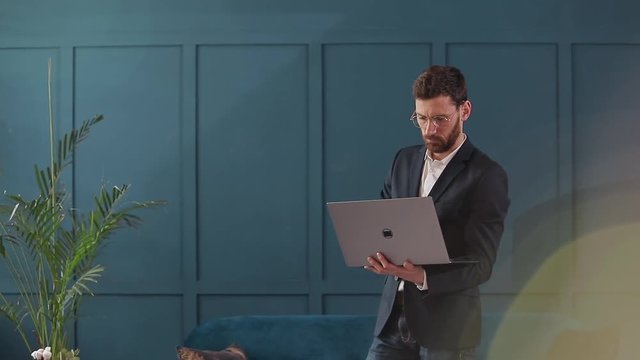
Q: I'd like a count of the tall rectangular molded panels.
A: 6